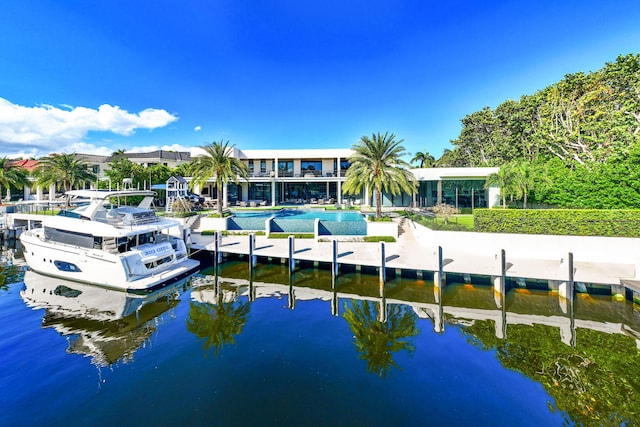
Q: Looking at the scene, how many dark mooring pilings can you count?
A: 8